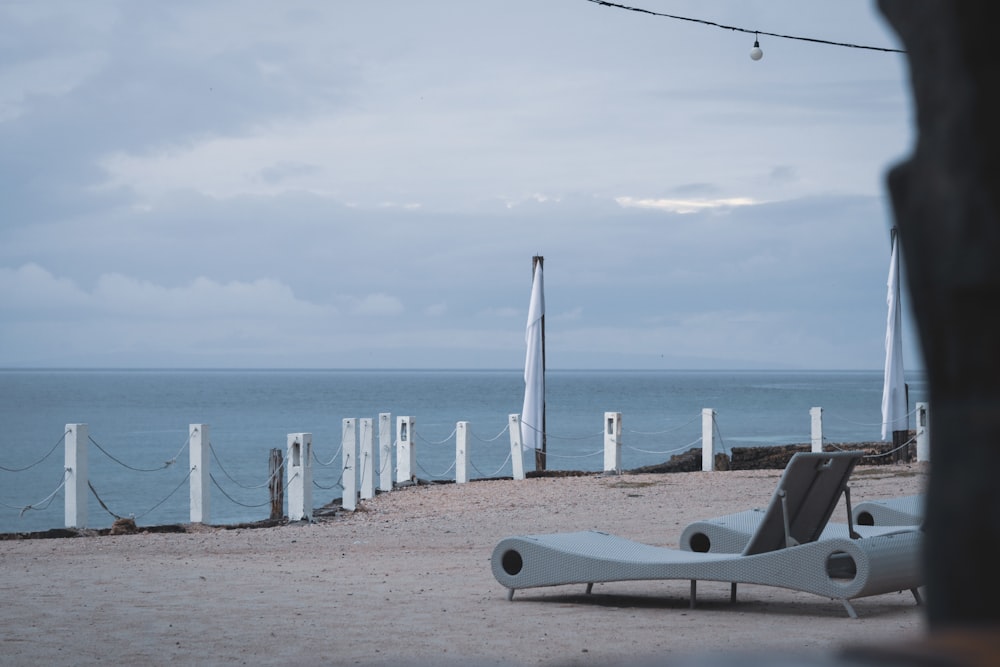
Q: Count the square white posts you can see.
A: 13